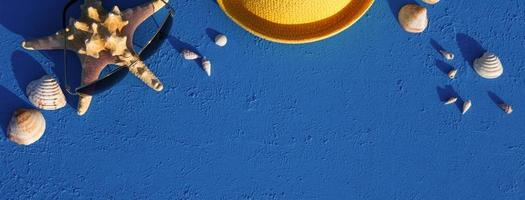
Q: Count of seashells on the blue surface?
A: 13